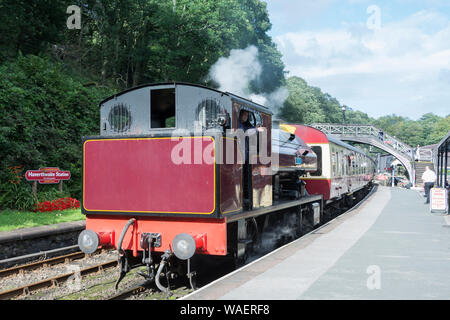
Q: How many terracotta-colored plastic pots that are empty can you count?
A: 0